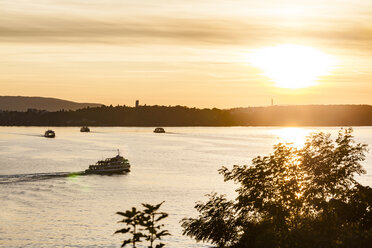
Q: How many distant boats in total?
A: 3